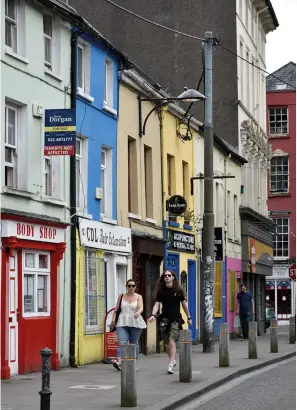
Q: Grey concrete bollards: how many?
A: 6